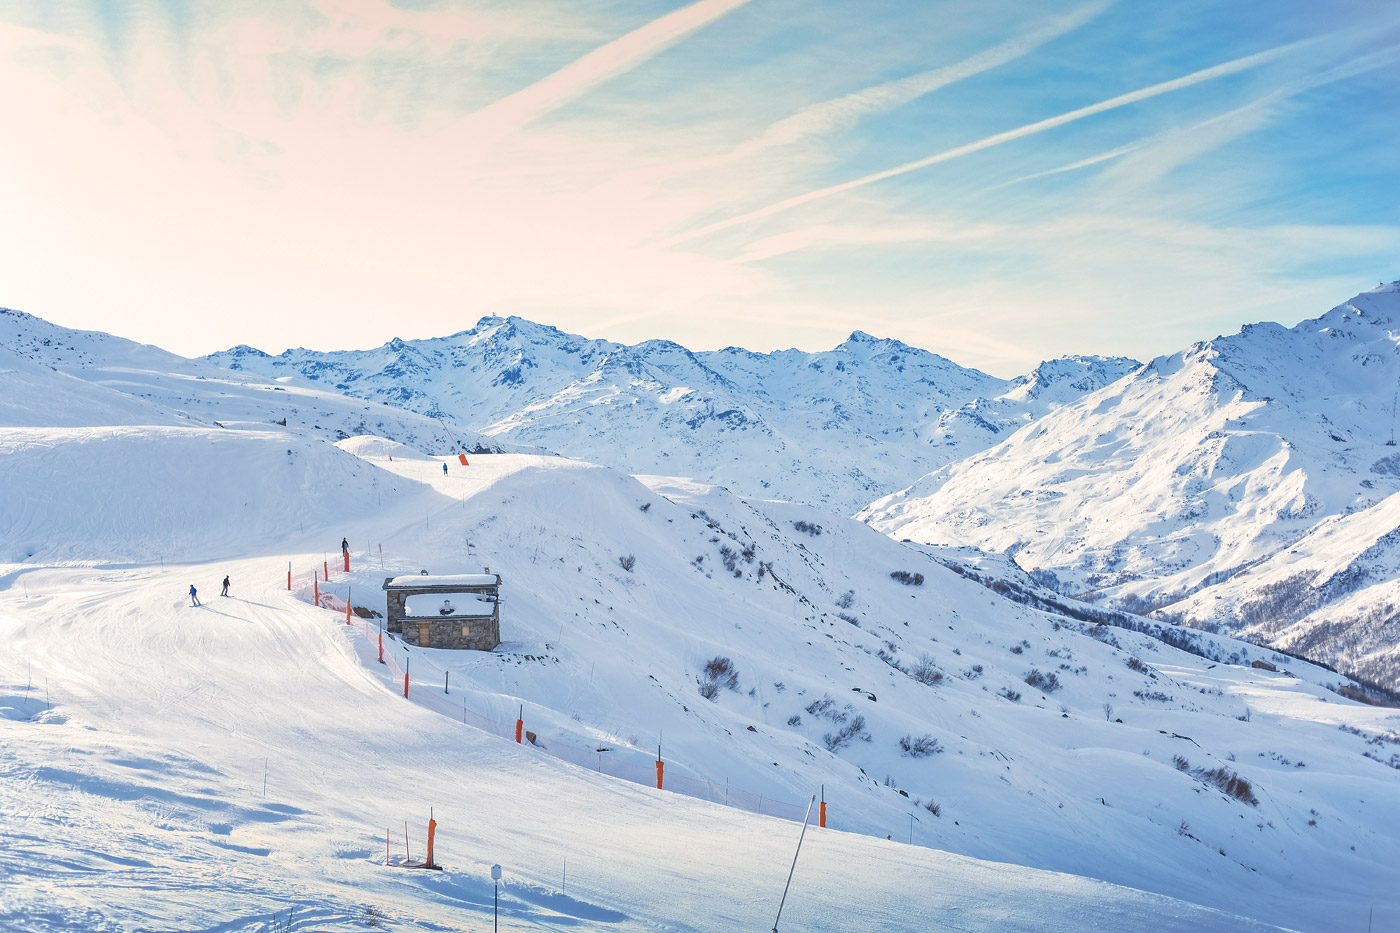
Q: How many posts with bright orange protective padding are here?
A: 11